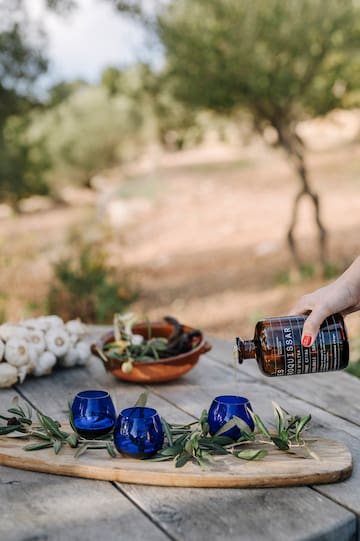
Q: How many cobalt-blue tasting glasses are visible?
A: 3